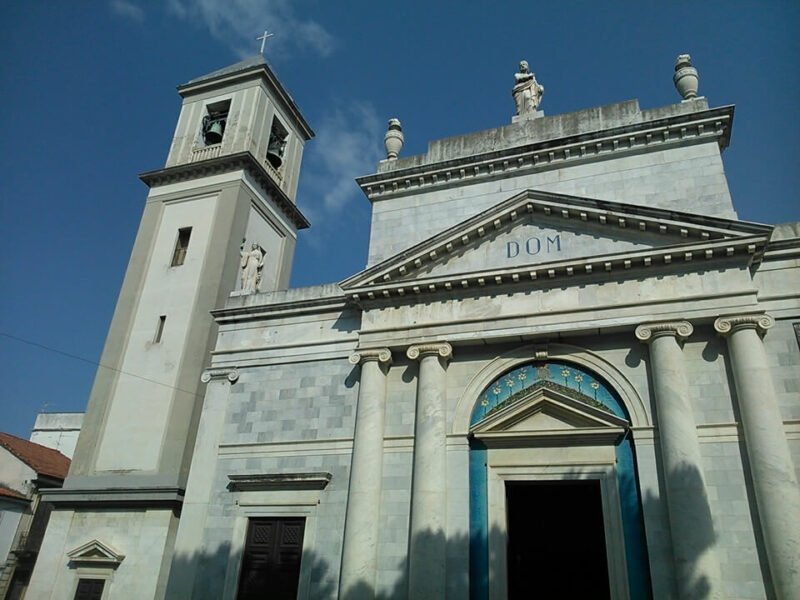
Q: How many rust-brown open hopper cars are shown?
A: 0